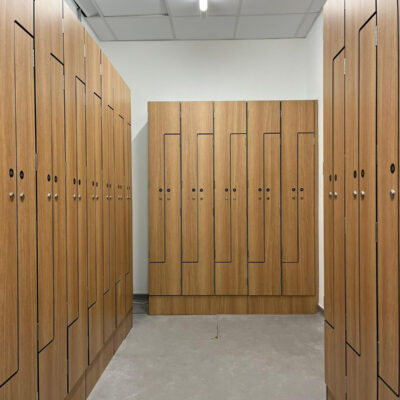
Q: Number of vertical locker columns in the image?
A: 15